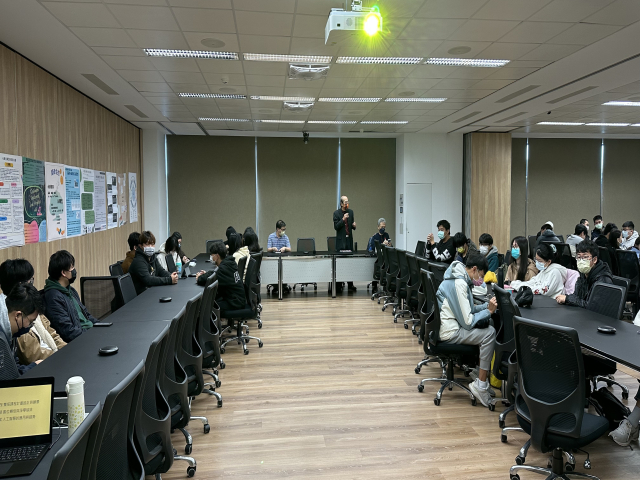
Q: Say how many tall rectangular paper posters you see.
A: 9